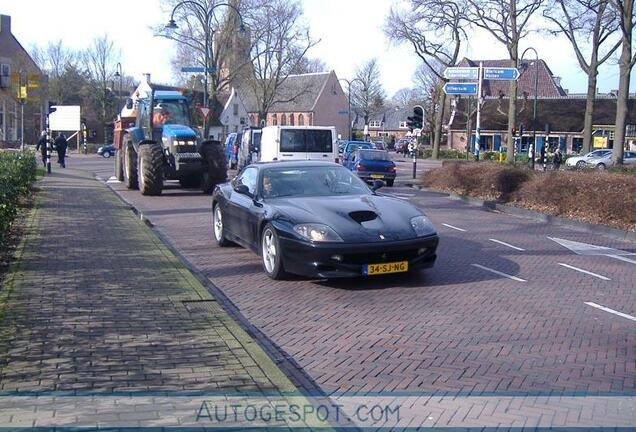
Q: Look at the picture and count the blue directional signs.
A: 3